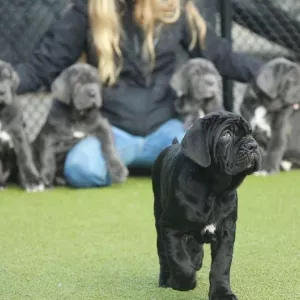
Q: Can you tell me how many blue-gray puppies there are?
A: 4